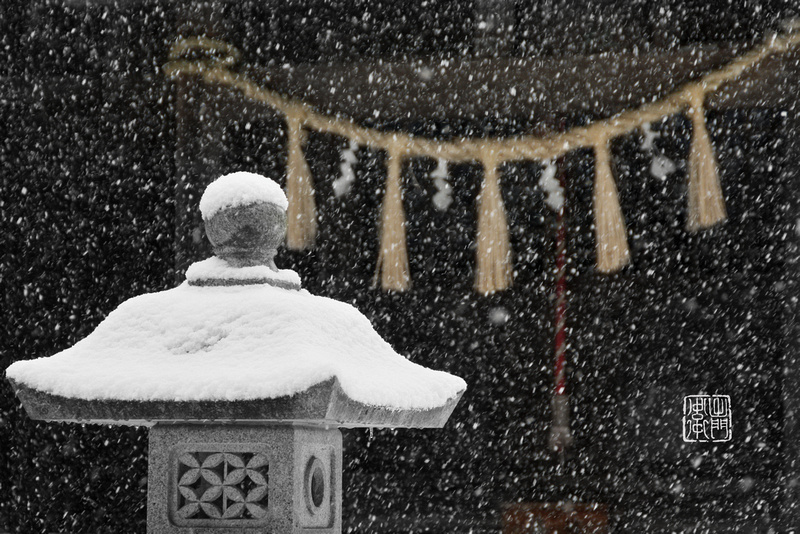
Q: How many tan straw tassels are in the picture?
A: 5